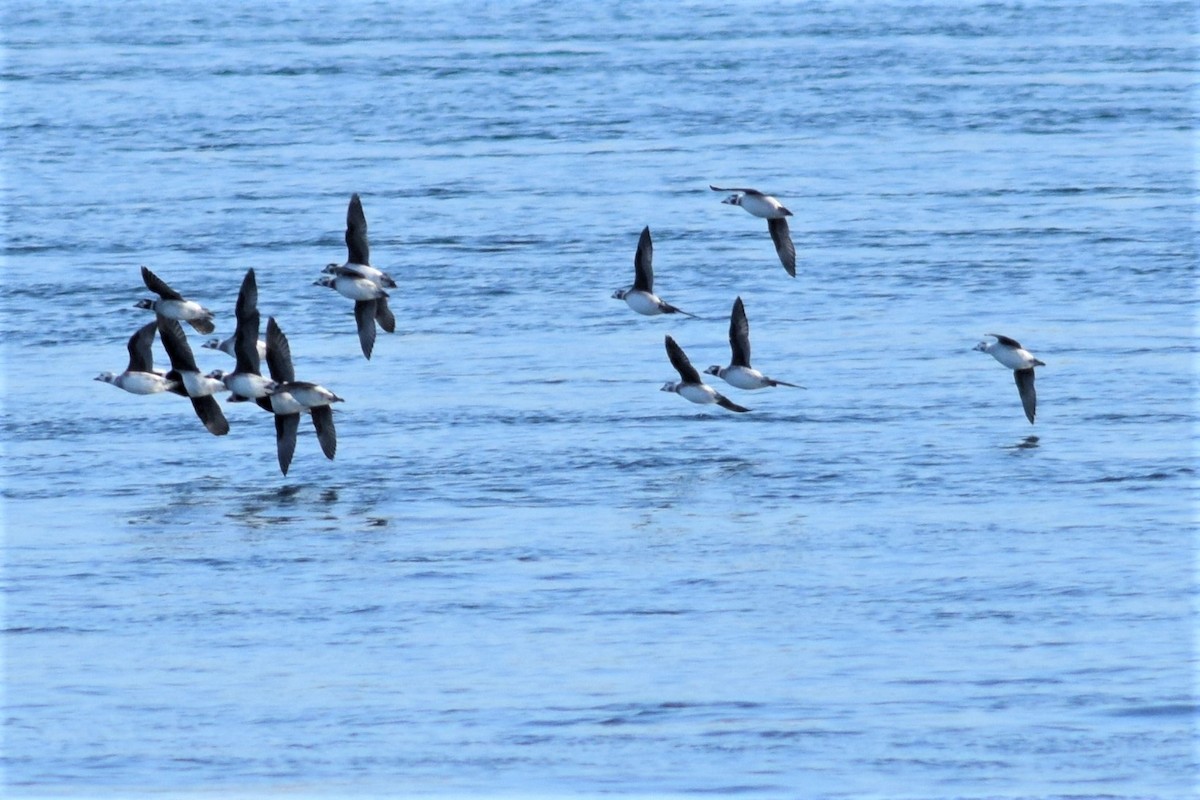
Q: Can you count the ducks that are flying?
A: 14